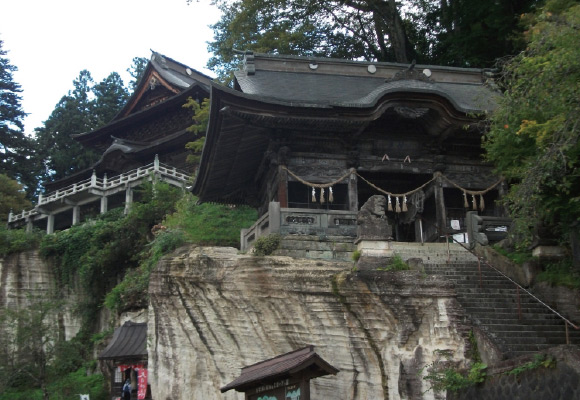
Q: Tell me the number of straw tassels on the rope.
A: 9